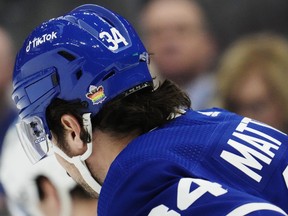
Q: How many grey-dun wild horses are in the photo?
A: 0